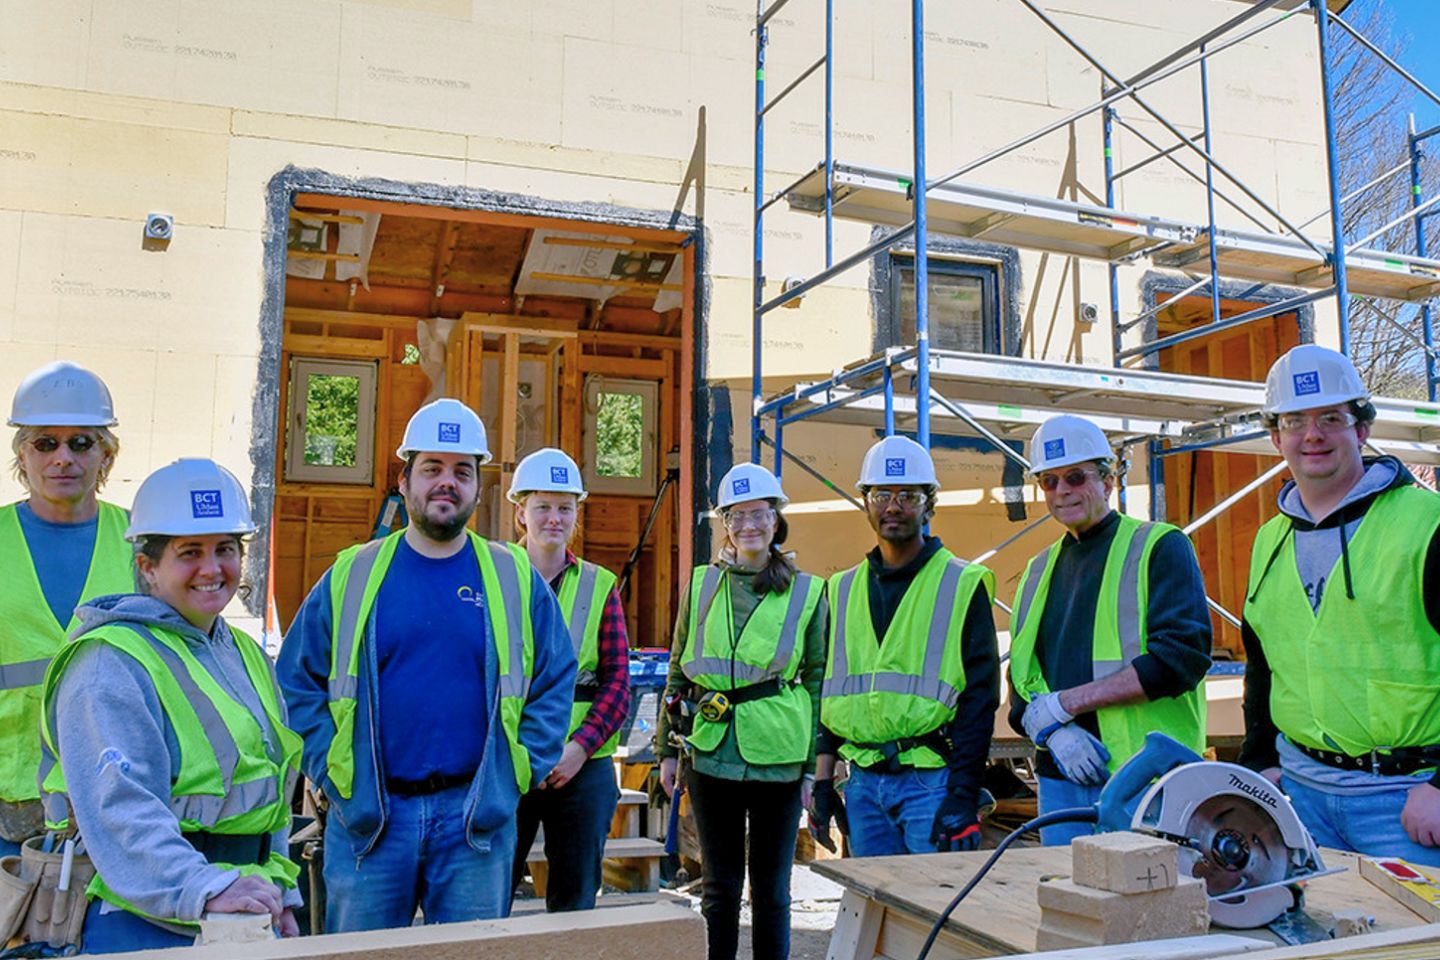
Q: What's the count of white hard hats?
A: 8